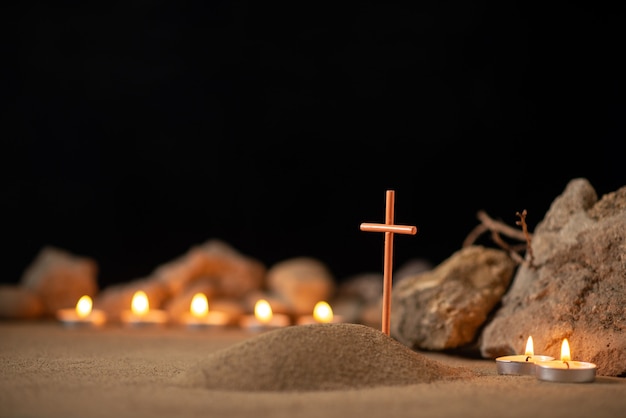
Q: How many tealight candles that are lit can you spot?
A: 7